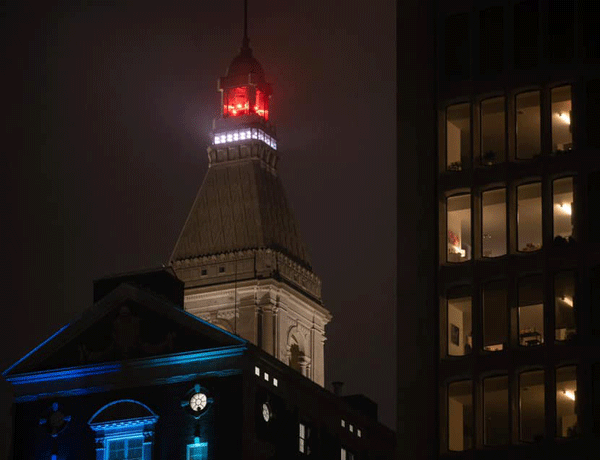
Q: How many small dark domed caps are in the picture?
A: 1